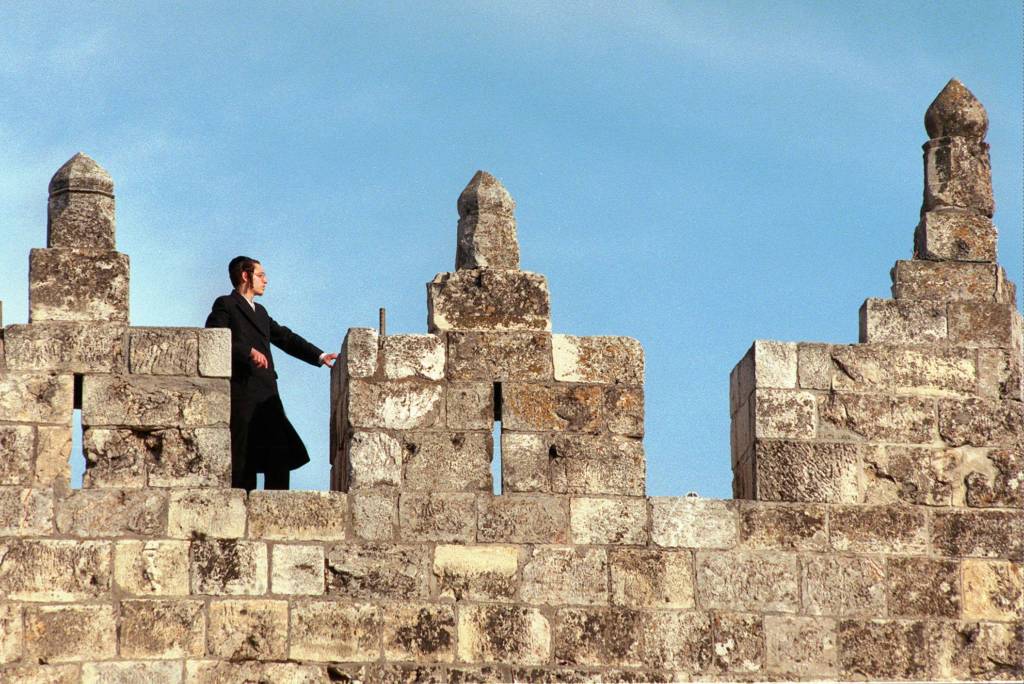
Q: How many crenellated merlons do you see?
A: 3